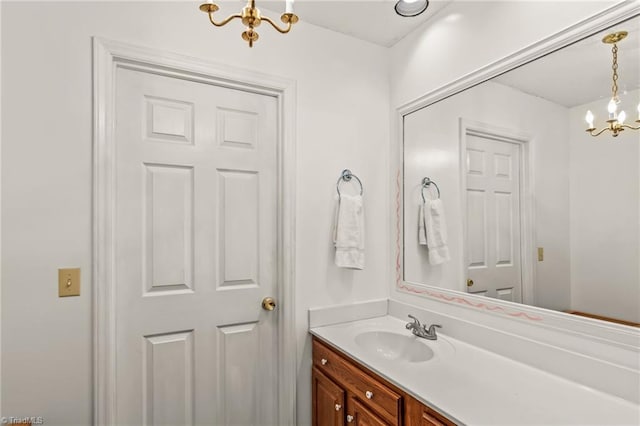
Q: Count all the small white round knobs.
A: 4